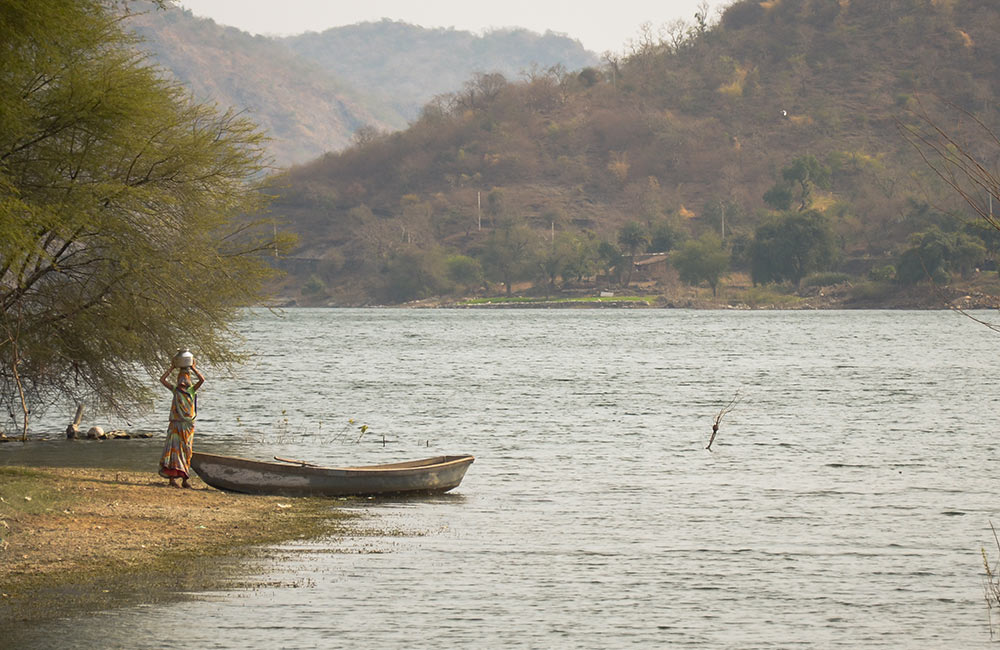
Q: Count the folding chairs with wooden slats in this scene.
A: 0